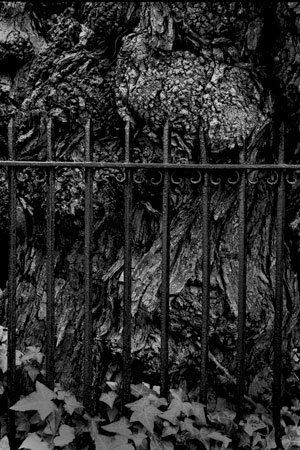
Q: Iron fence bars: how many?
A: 8